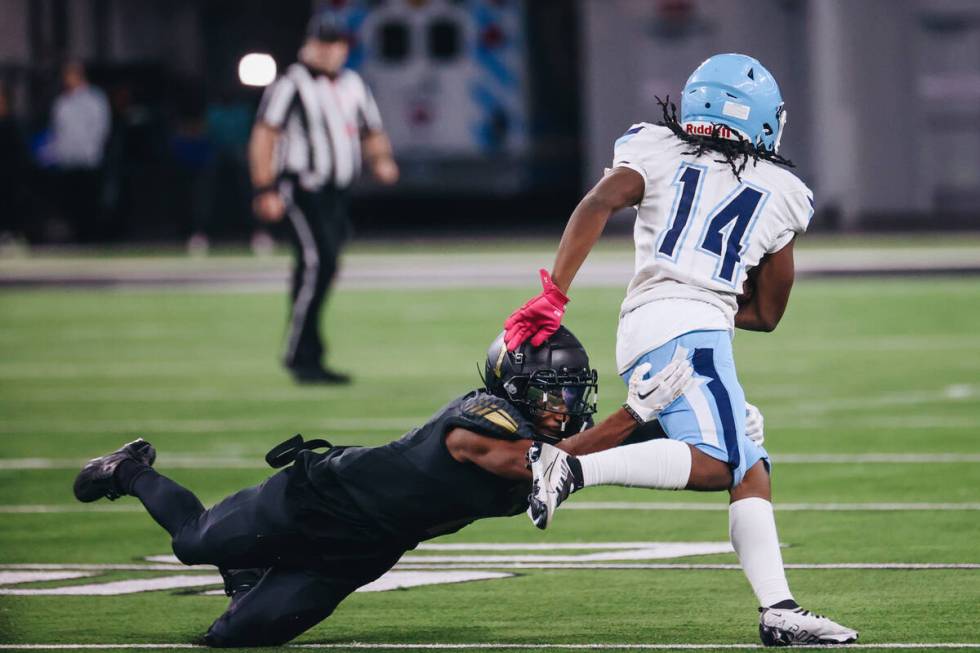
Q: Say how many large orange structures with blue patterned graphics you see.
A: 0